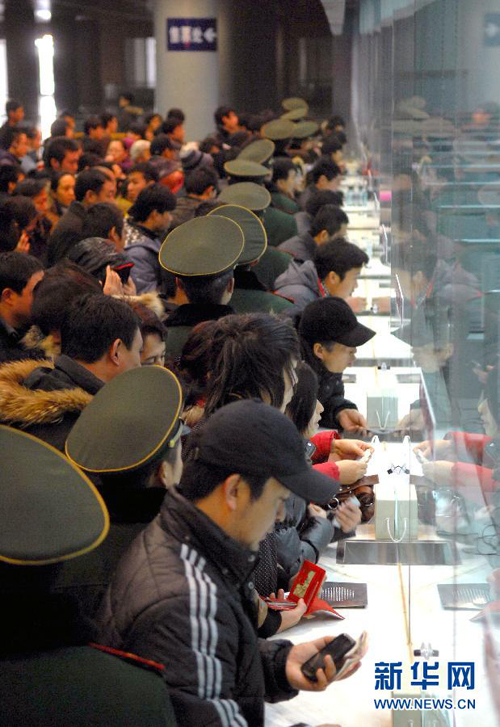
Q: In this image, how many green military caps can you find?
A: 11